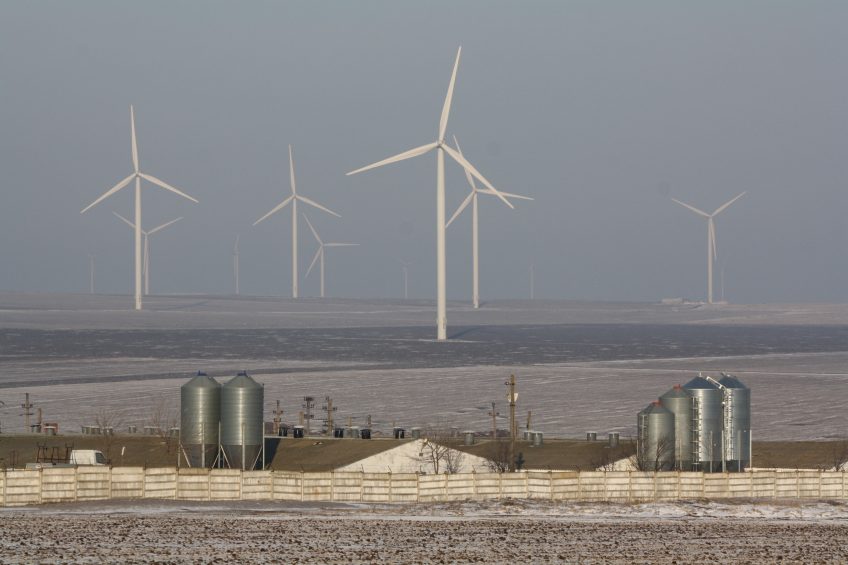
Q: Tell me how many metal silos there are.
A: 6